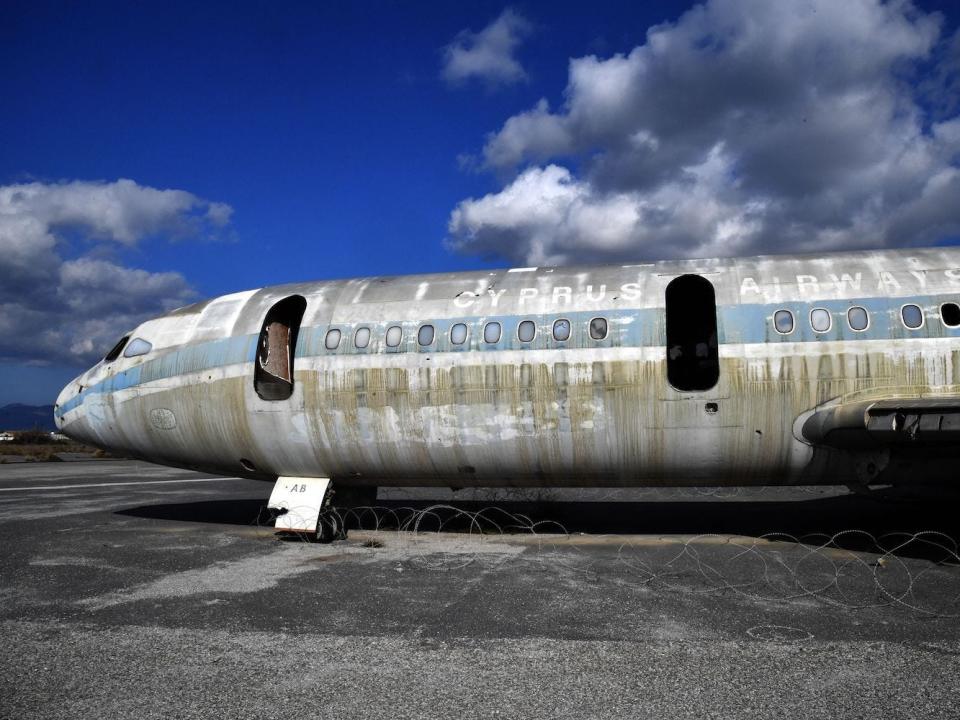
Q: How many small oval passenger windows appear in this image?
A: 14